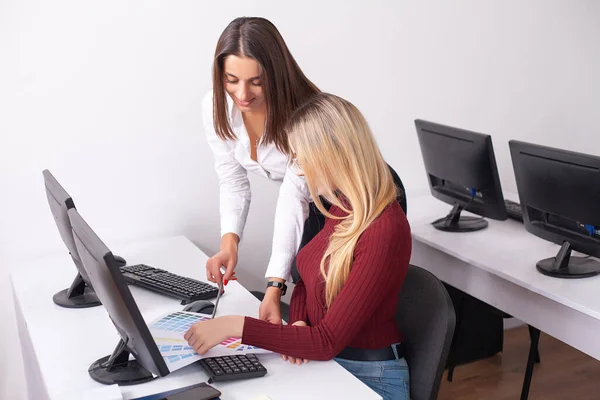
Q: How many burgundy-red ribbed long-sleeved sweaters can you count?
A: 1